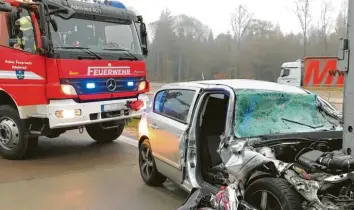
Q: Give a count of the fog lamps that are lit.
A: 1